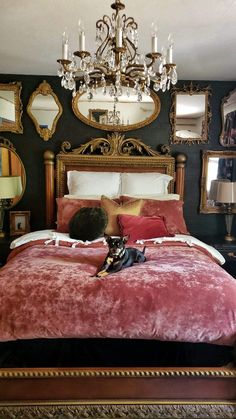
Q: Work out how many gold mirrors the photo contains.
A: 7